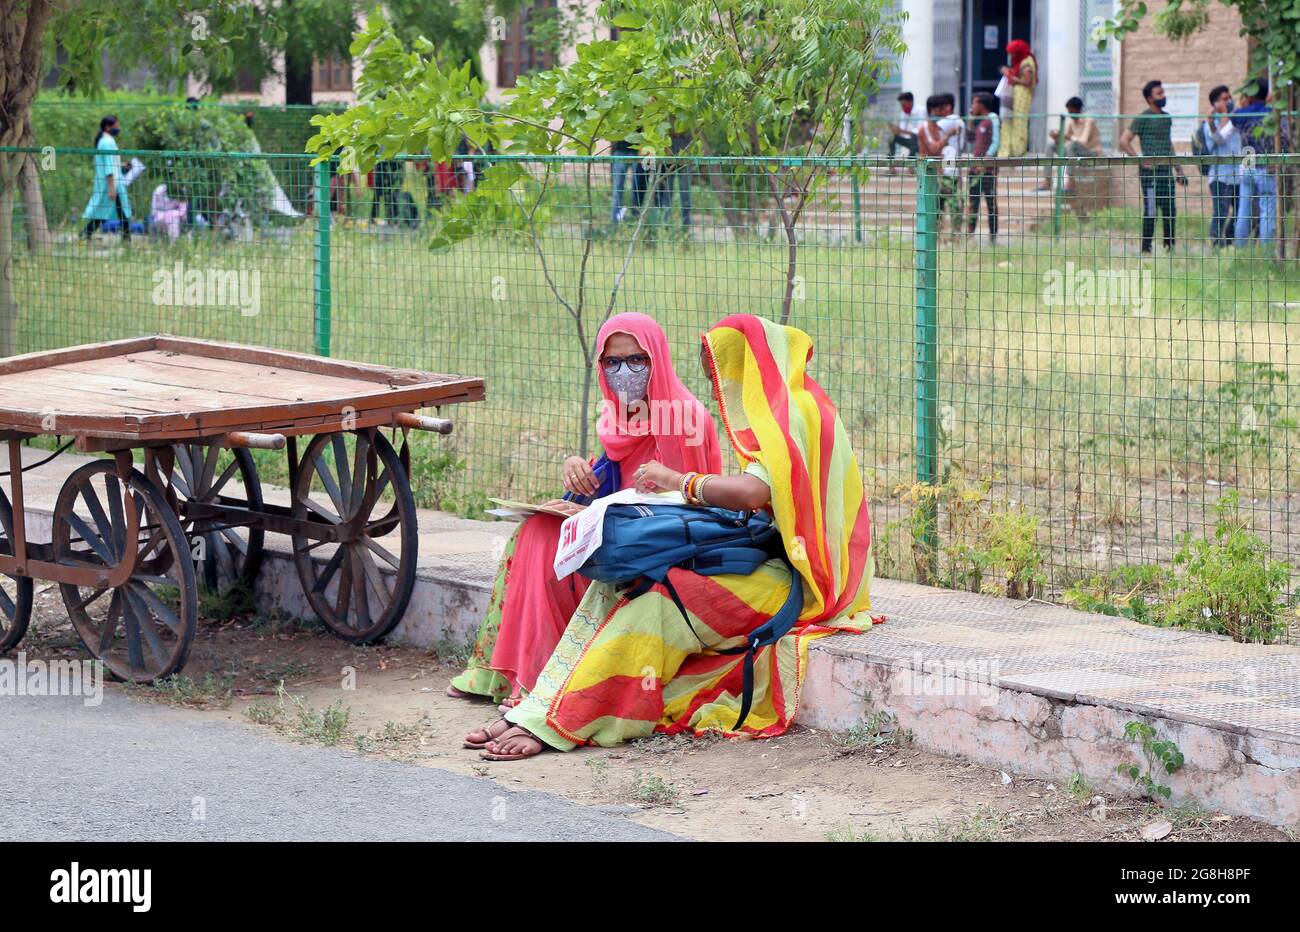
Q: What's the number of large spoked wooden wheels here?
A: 4